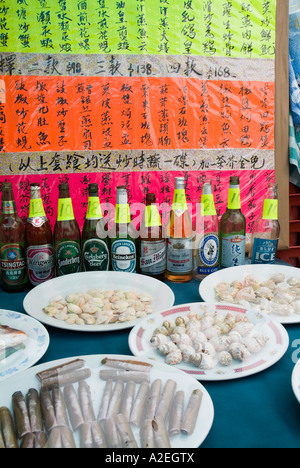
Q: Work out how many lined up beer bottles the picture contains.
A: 10